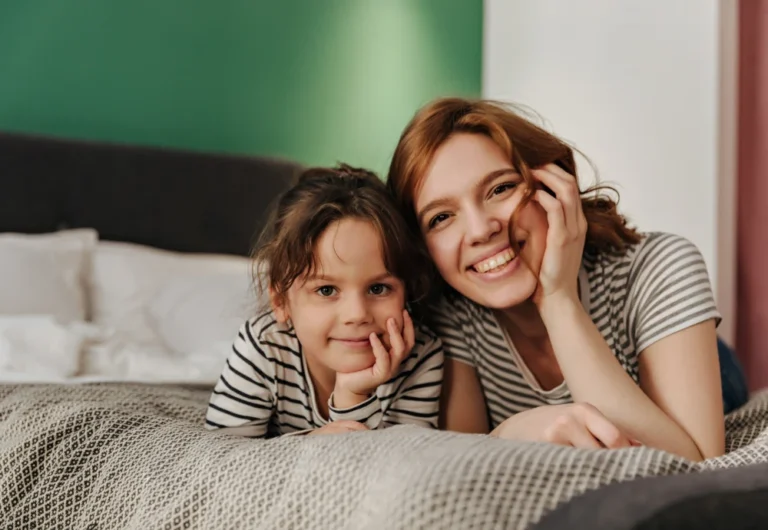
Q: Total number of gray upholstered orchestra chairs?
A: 0